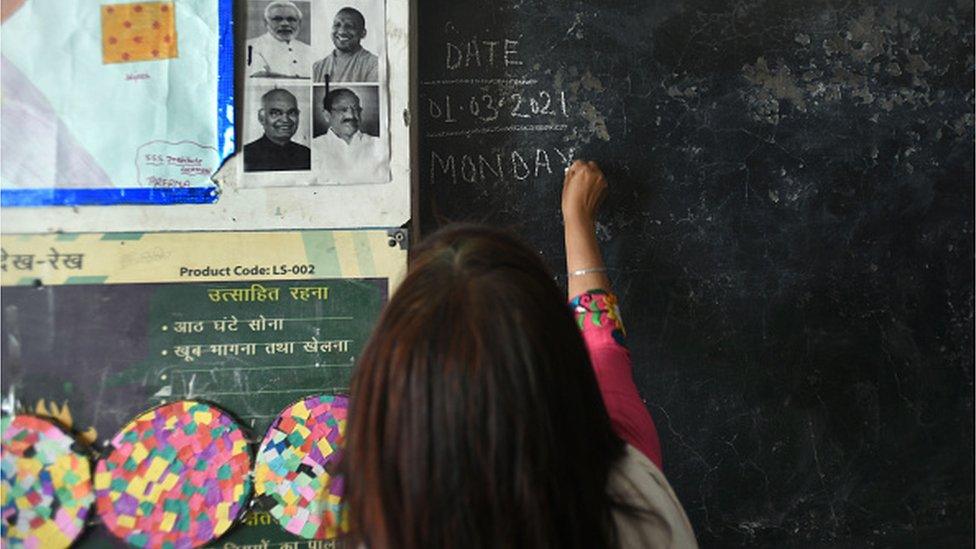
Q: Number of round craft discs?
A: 3